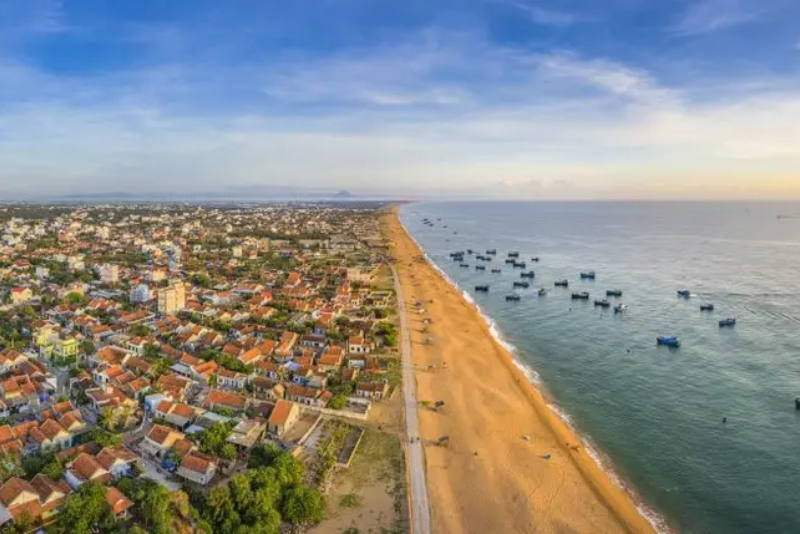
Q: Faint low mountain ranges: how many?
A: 1